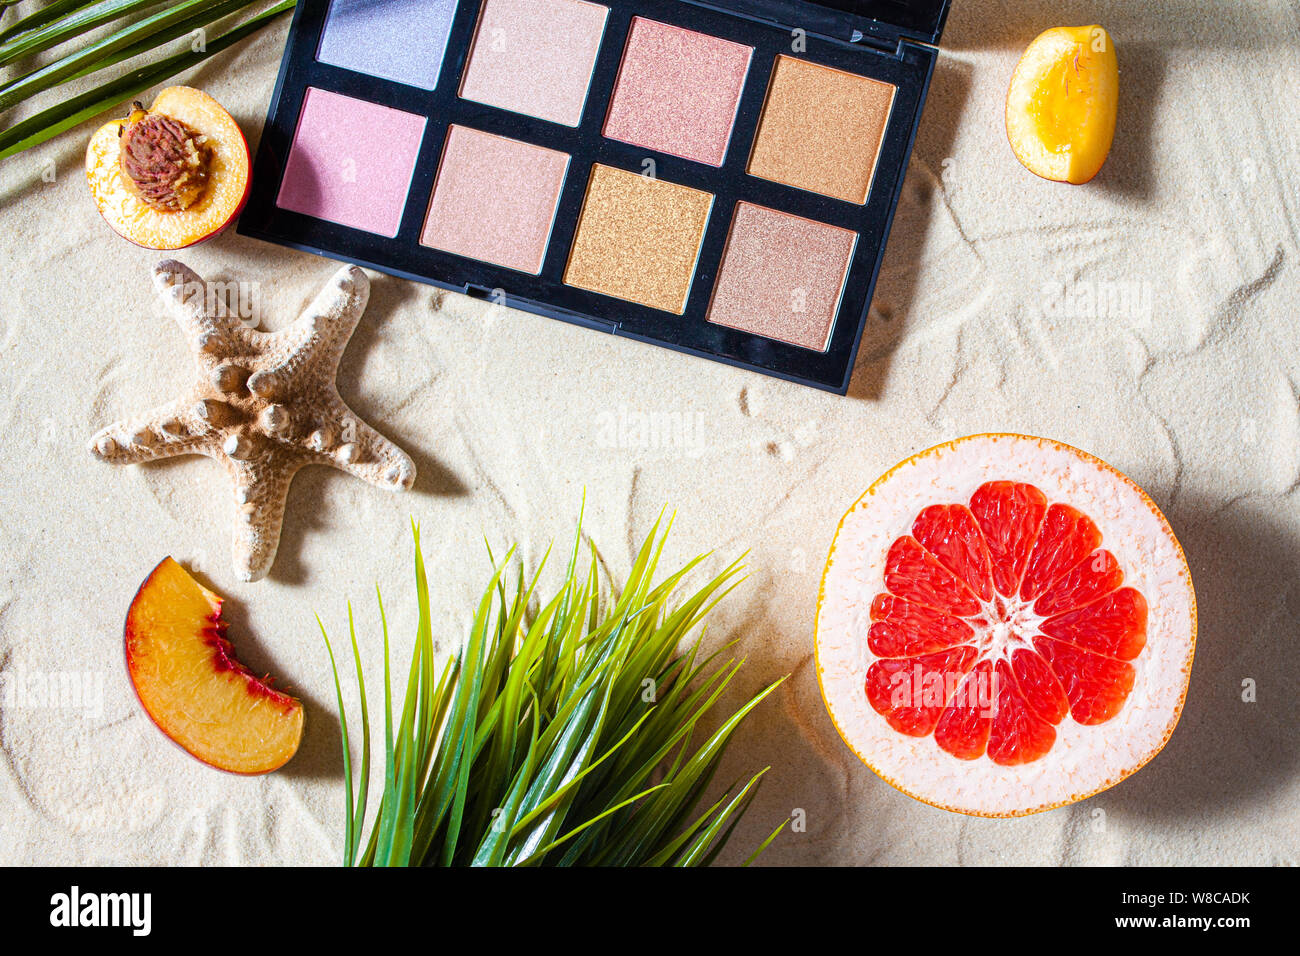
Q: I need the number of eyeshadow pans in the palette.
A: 8